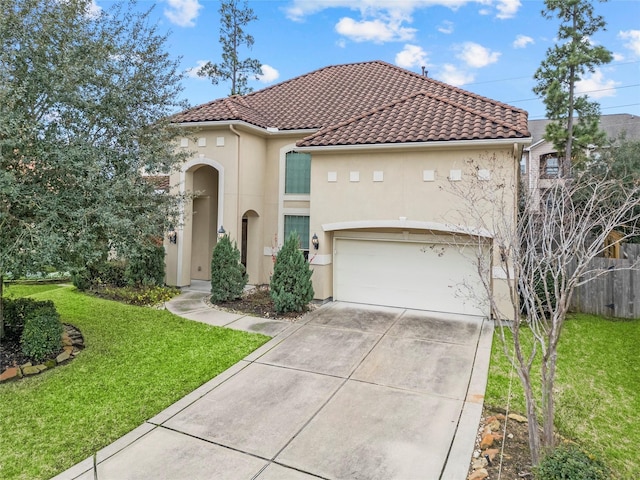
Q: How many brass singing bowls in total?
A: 0